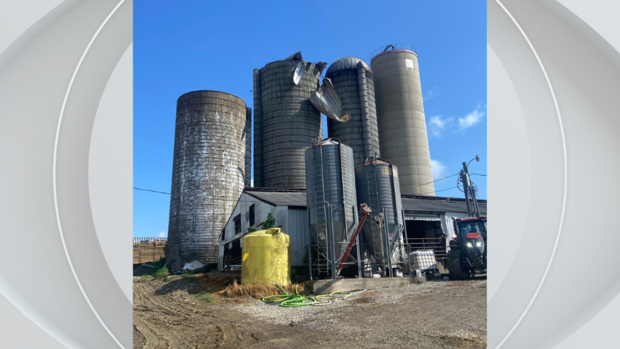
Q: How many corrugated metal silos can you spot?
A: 2